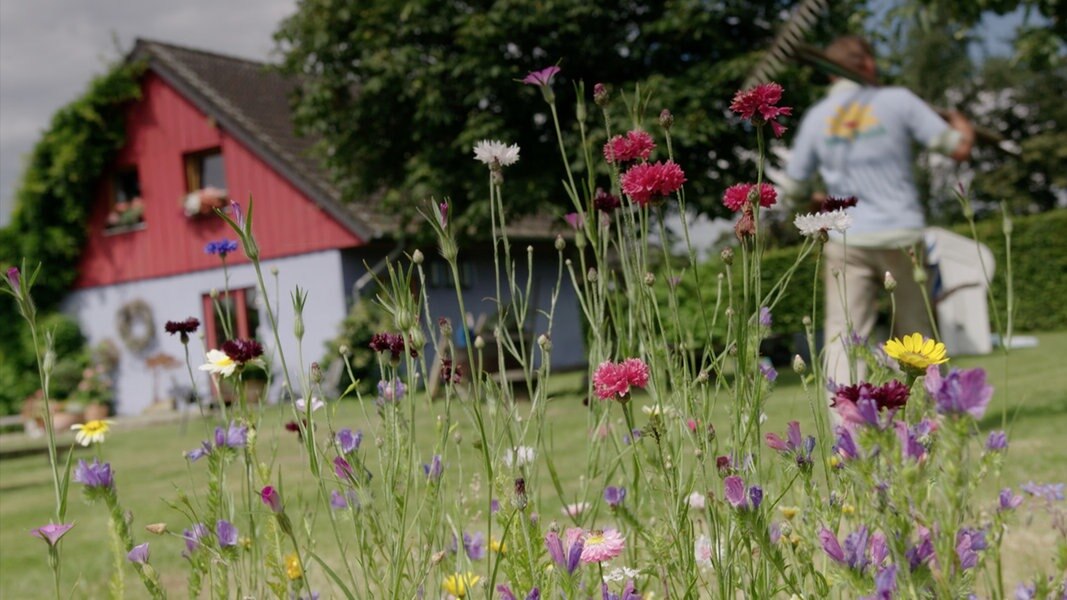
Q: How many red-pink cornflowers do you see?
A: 5